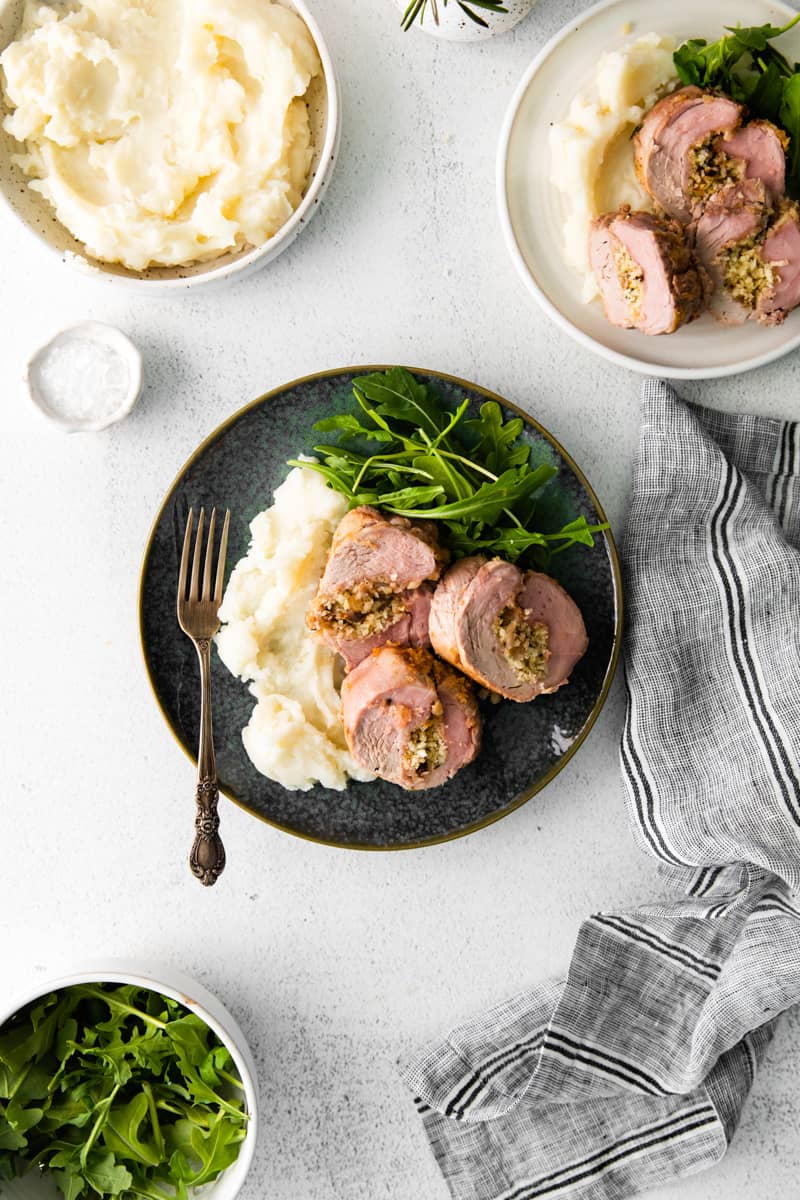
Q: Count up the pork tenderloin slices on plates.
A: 6